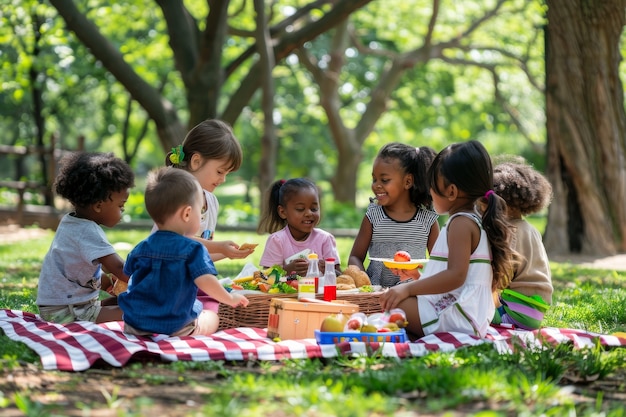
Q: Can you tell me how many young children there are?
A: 7